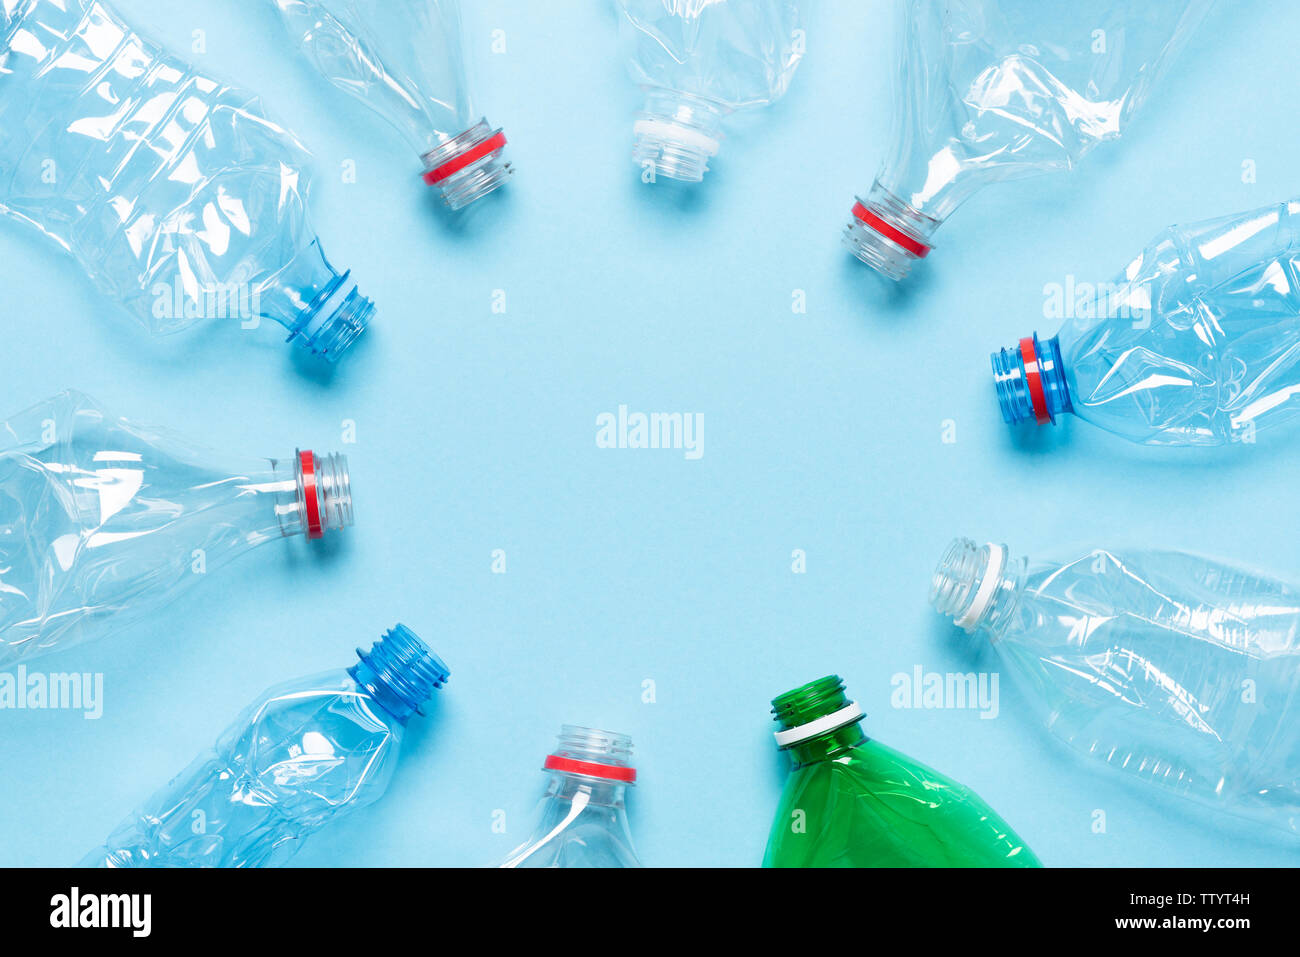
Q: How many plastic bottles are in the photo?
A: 10